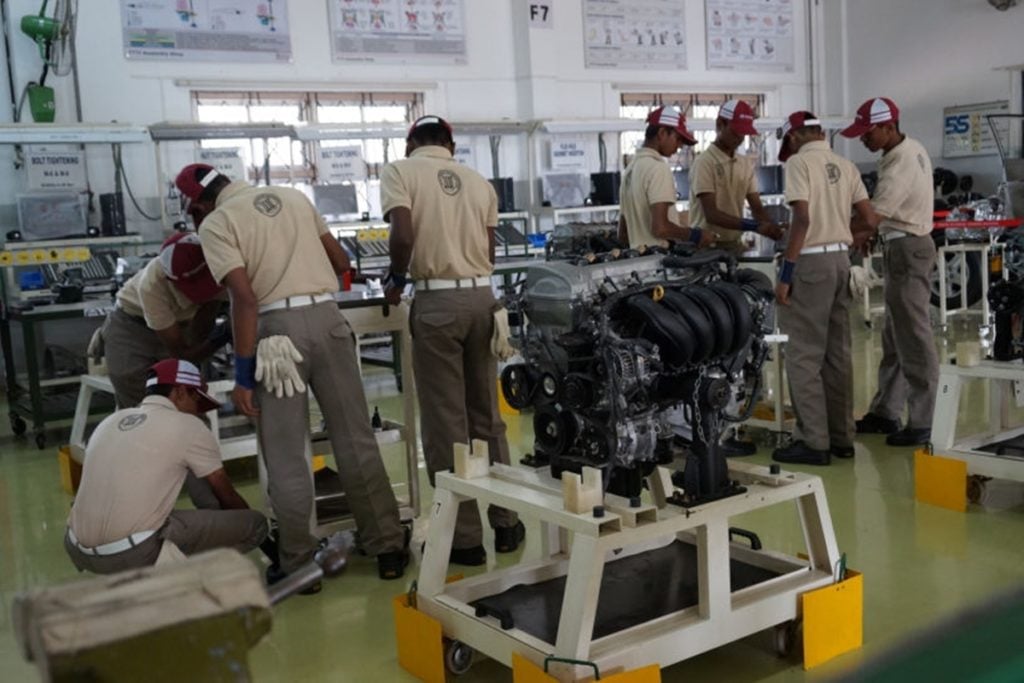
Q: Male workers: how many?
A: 8